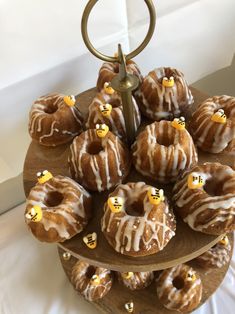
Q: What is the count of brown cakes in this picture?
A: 14